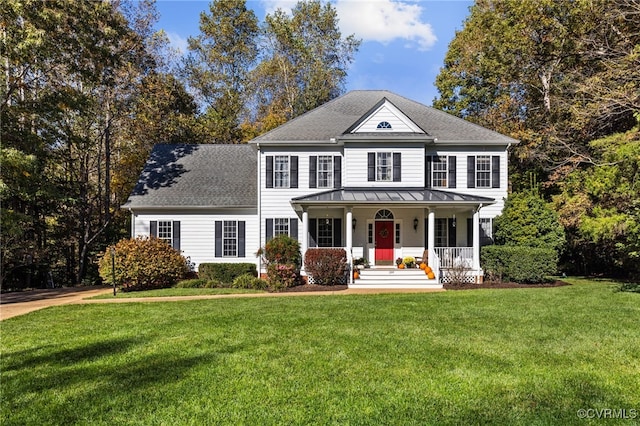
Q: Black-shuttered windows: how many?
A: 11